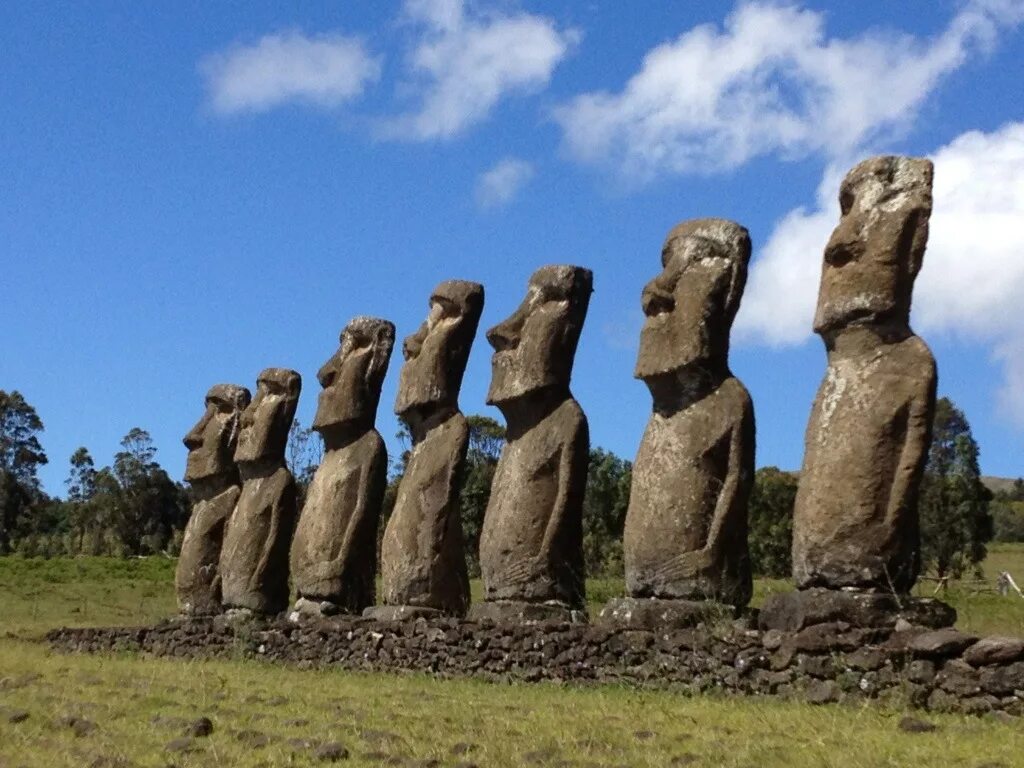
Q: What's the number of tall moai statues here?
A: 7